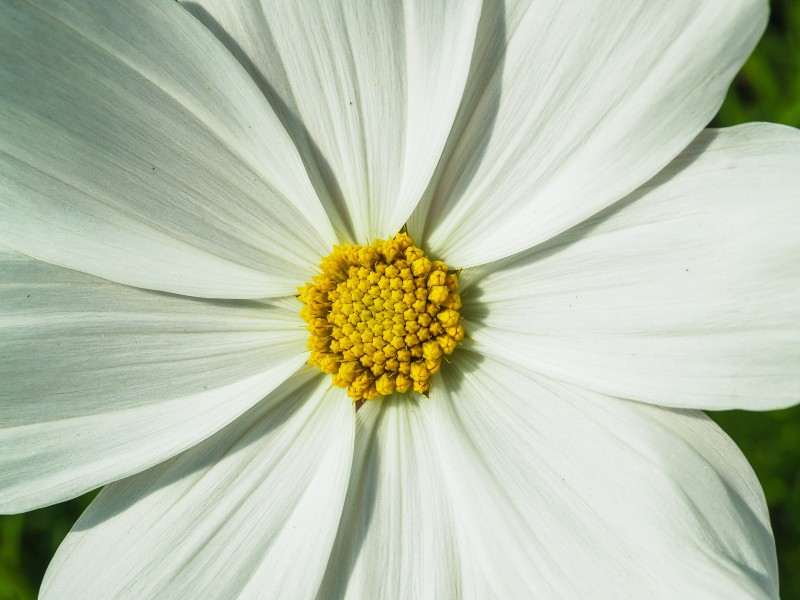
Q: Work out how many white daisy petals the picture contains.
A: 8